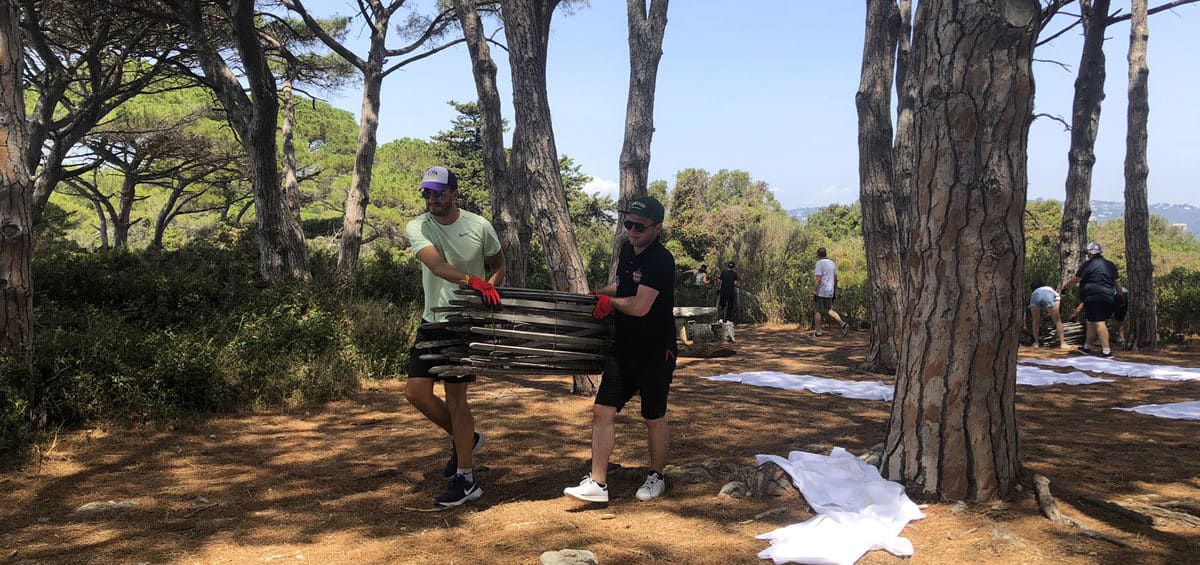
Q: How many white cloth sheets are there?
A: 5